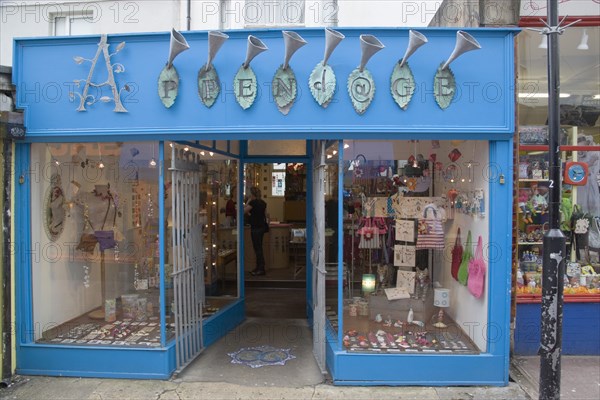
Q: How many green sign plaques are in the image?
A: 8